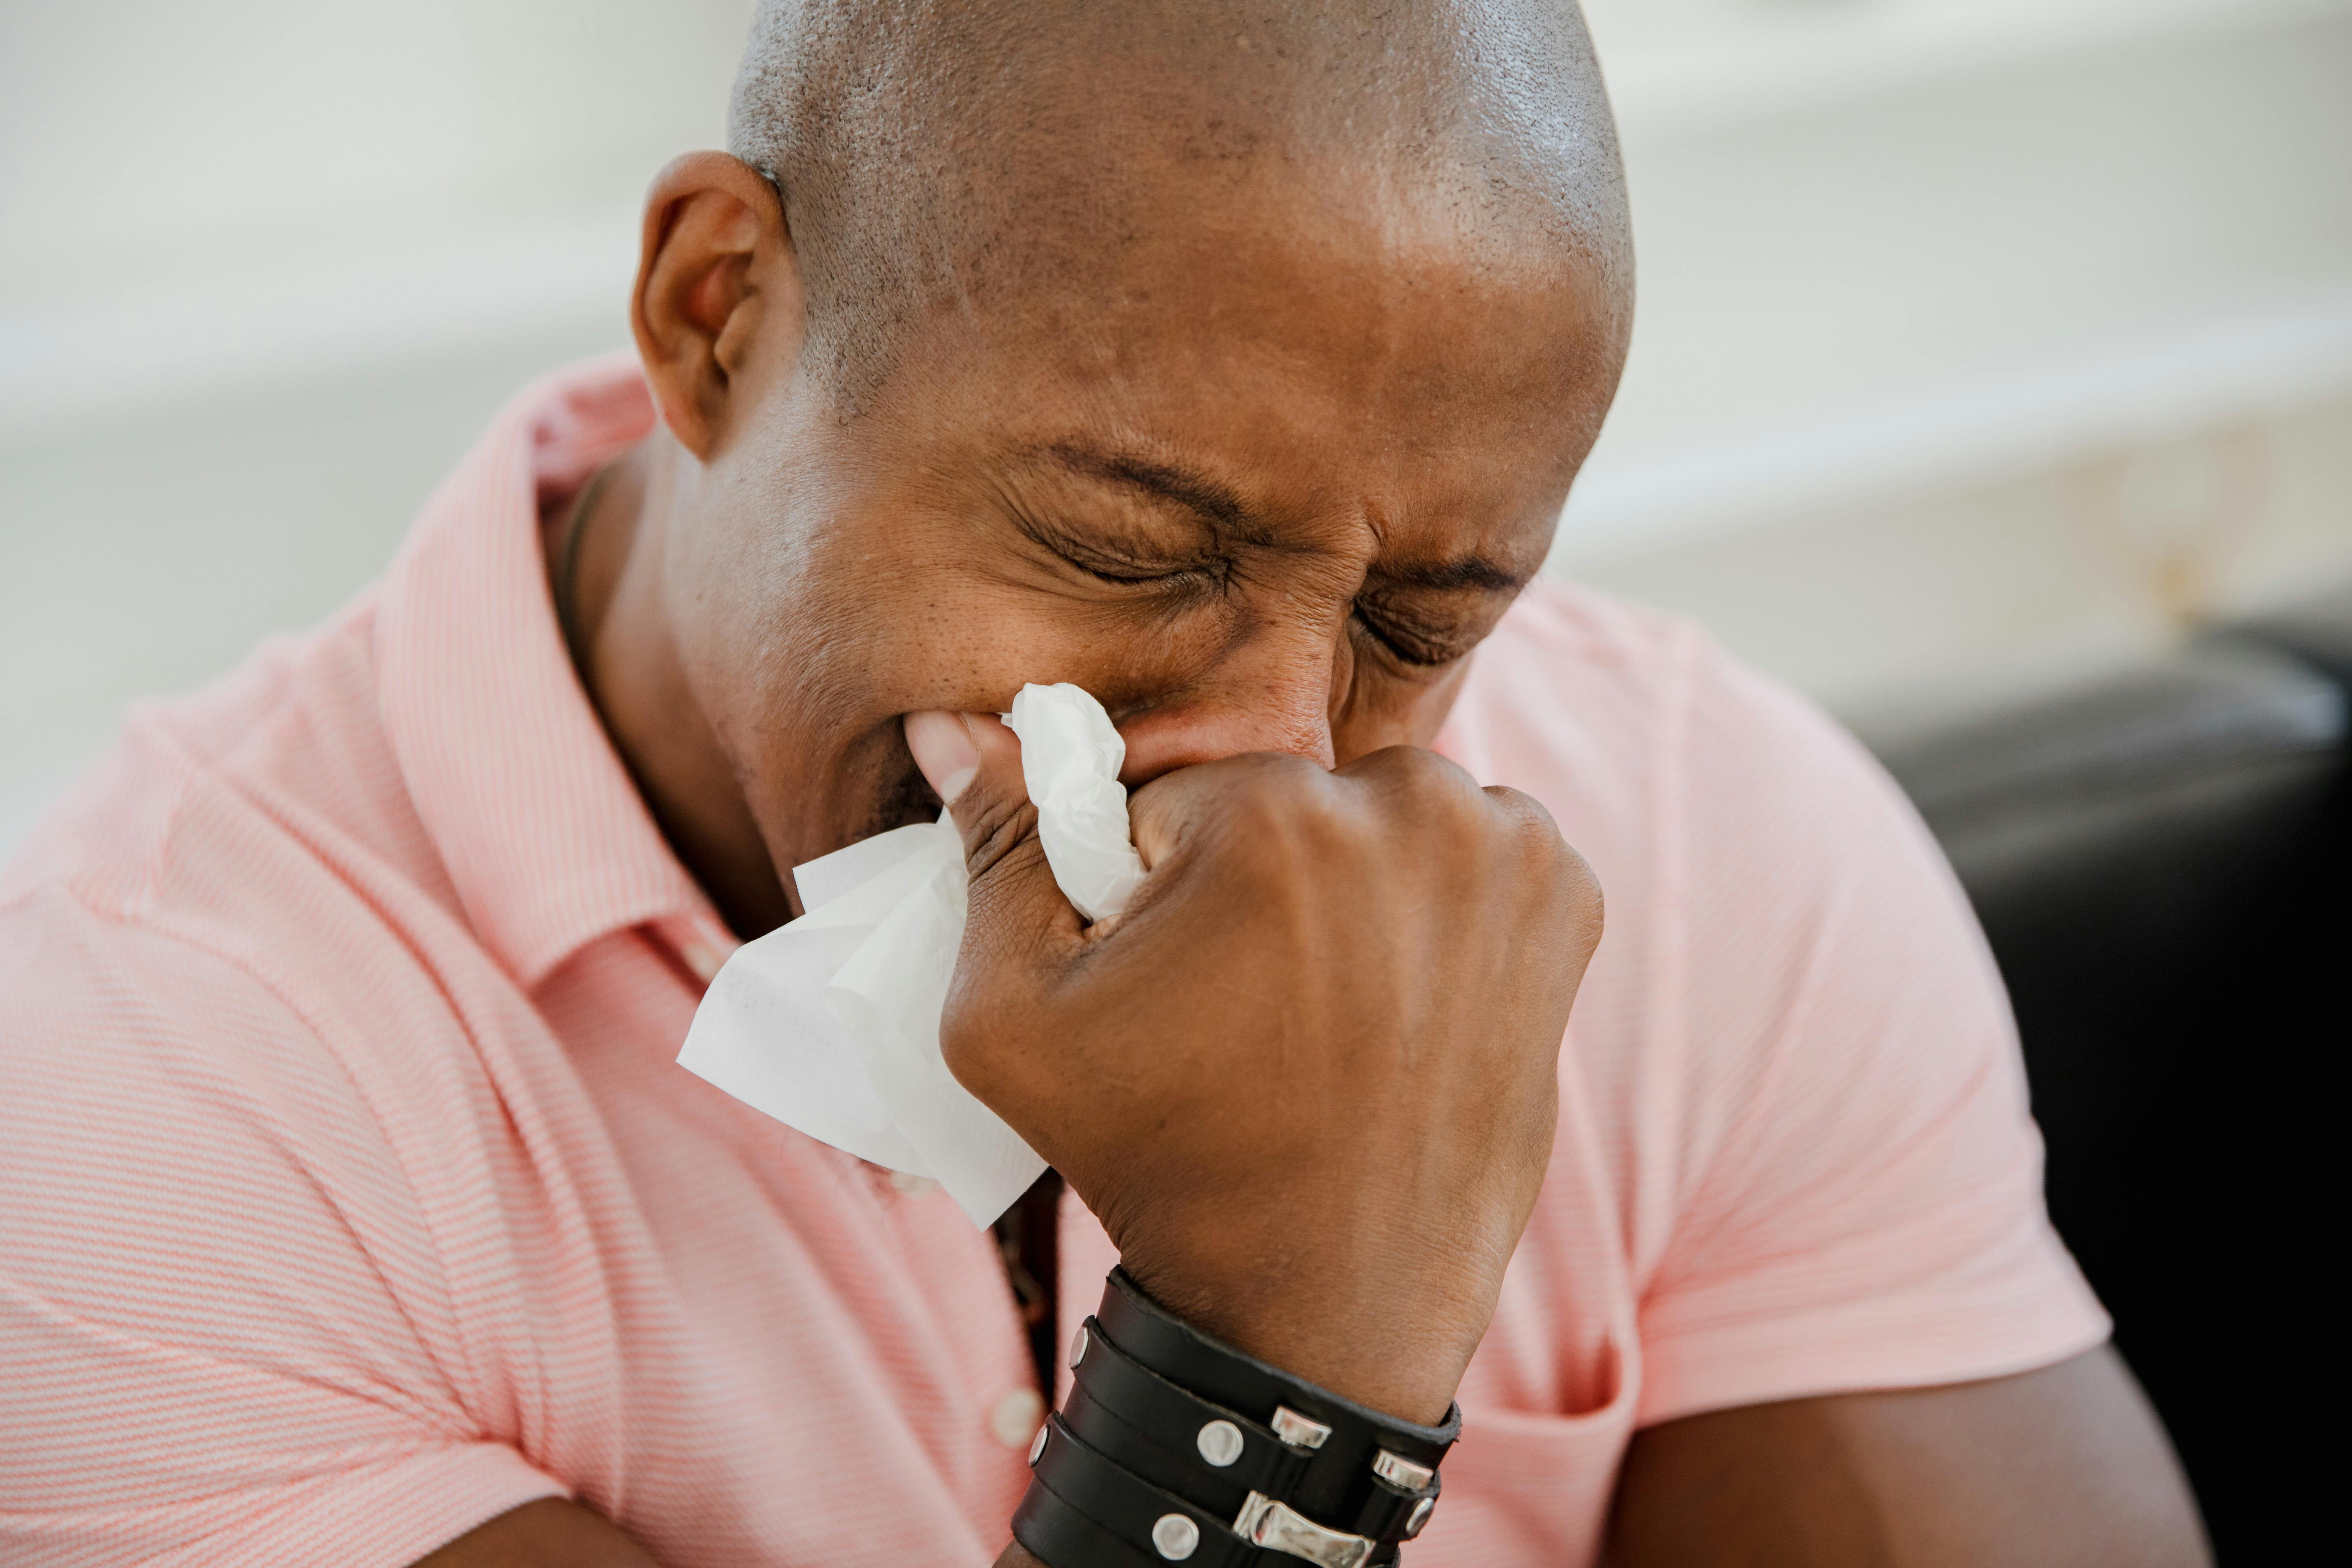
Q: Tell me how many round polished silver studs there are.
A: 5